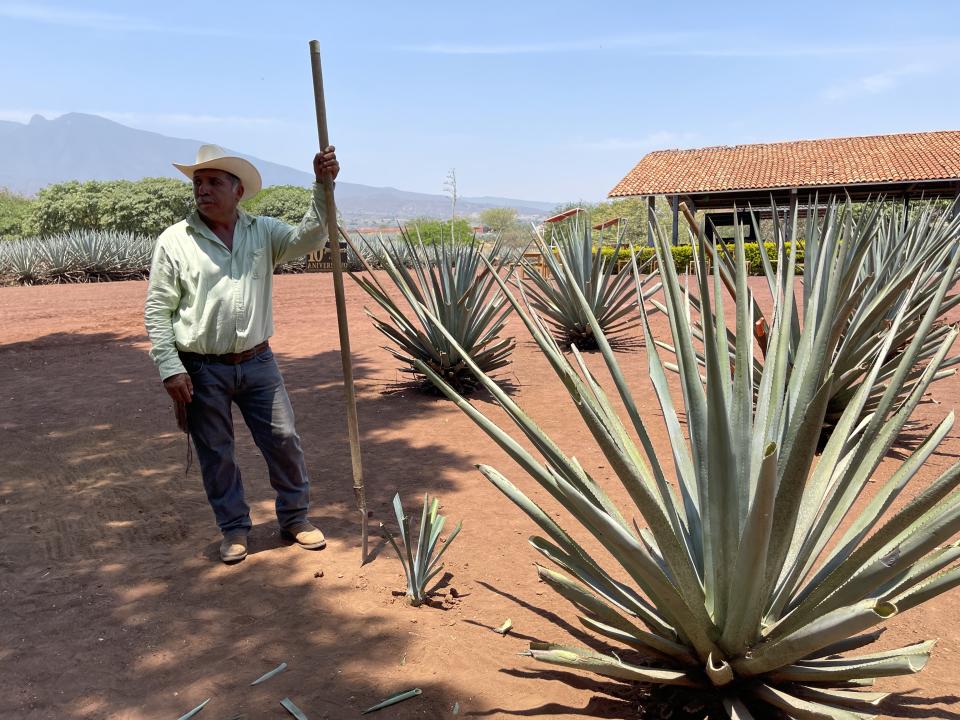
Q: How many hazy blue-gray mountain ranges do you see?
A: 1